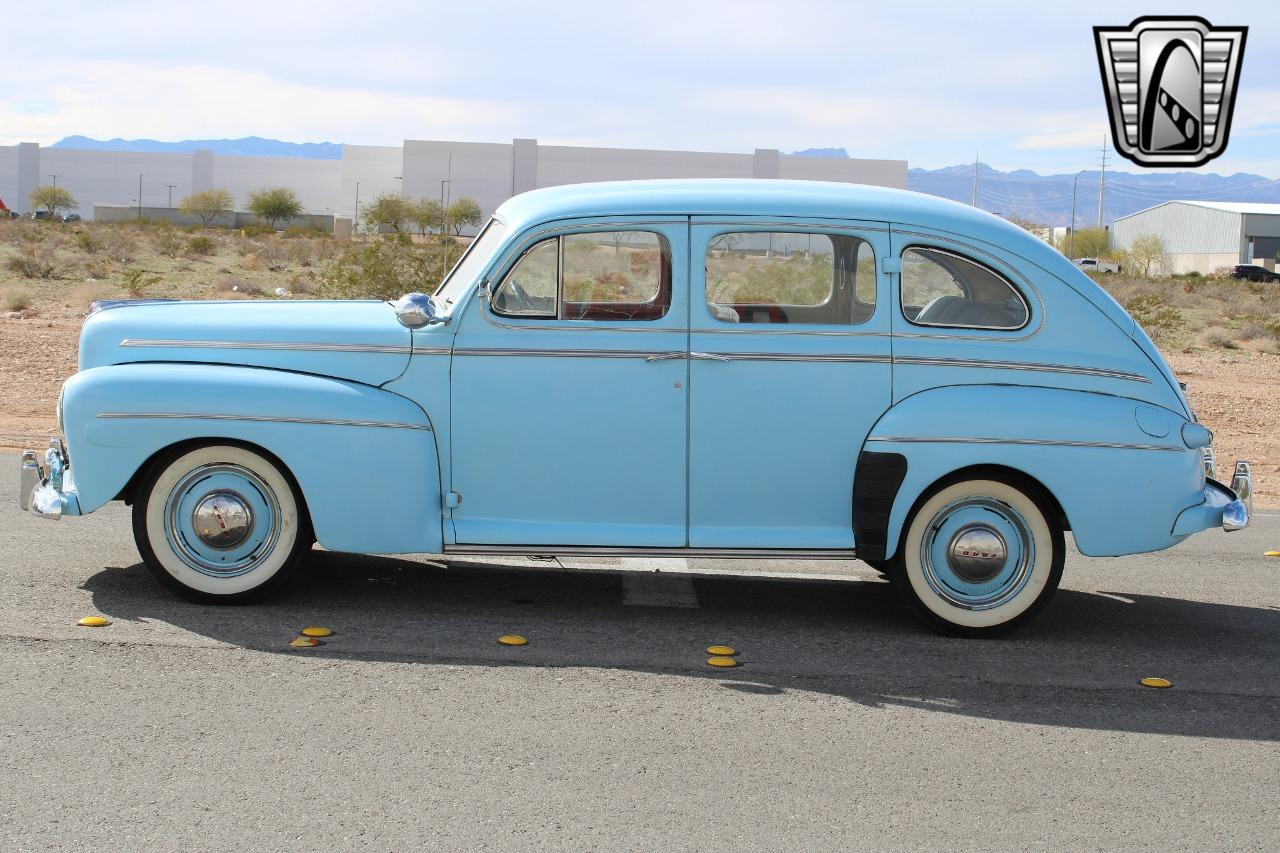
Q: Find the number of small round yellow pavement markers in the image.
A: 8